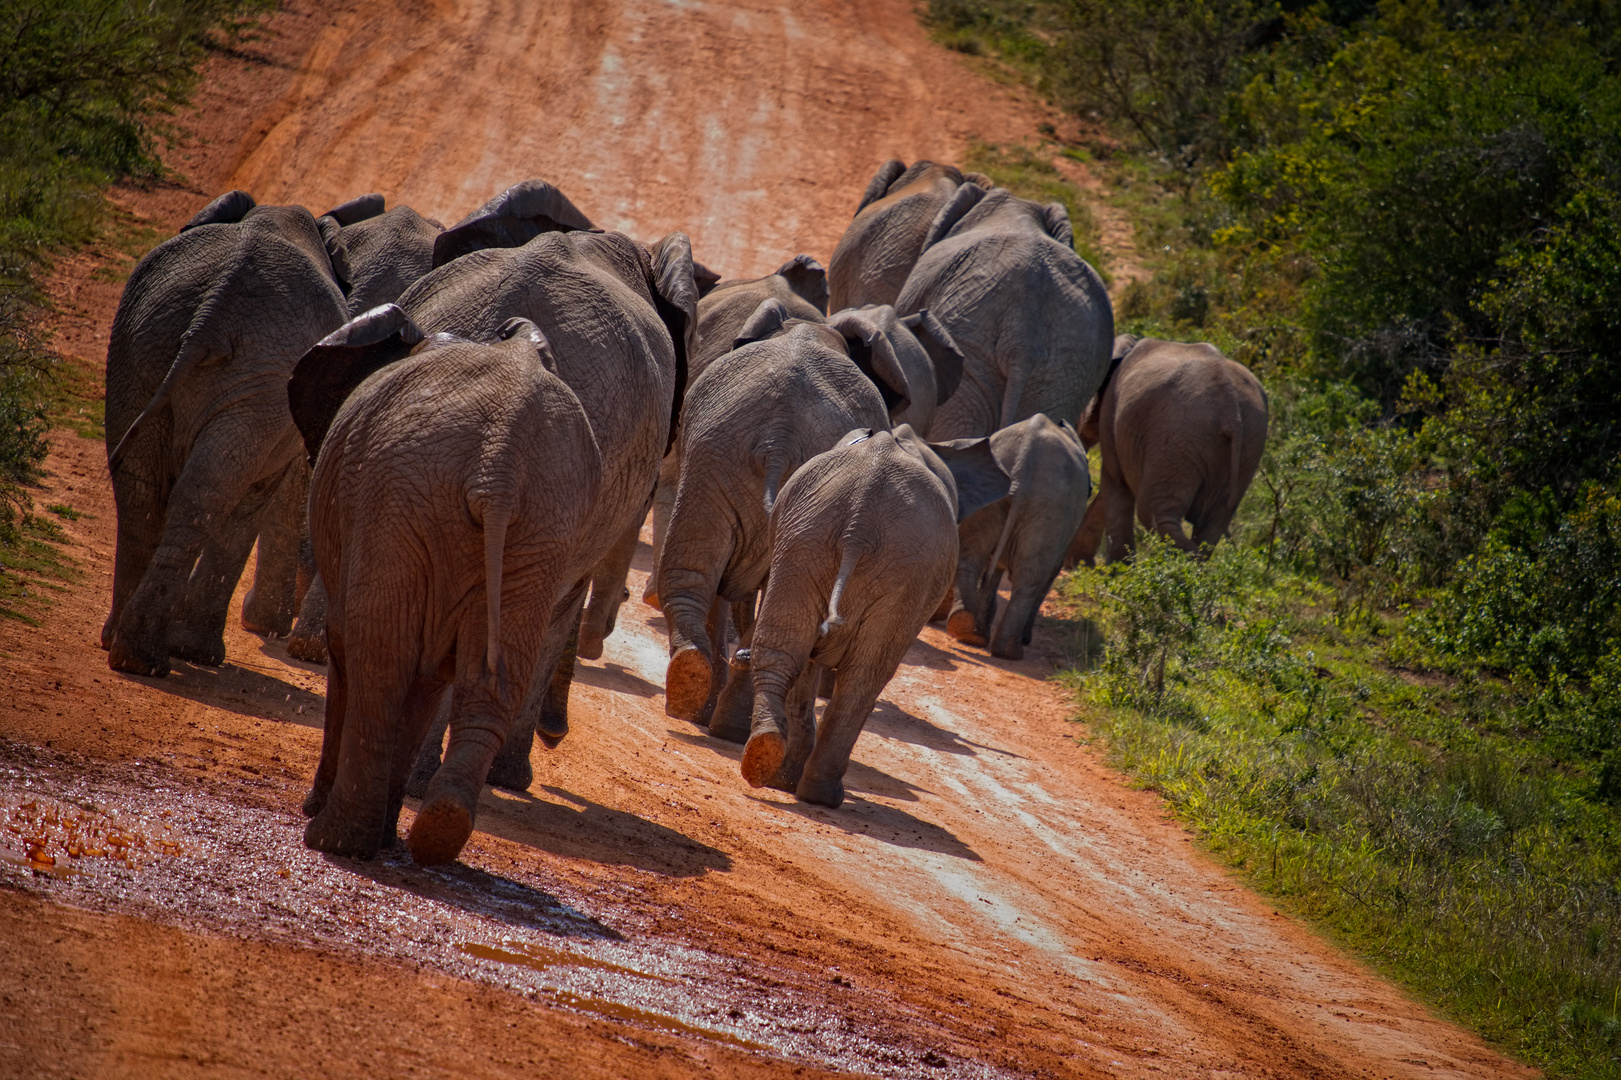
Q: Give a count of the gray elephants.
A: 12